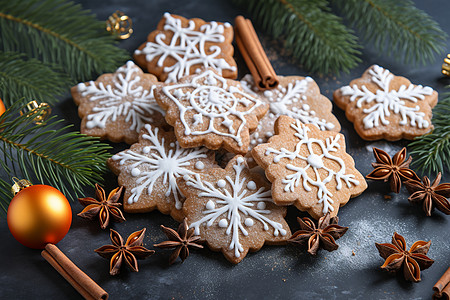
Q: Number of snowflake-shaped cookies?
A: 8